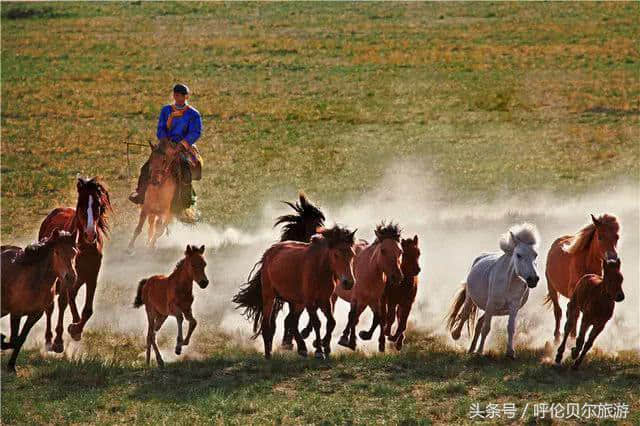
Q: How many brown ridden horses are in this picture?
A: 1